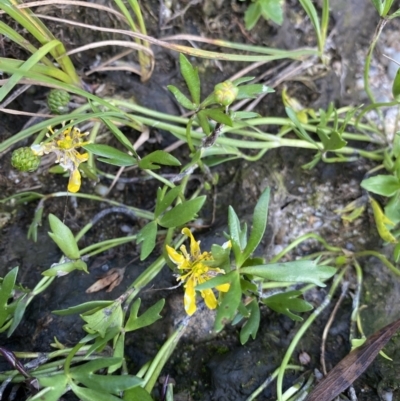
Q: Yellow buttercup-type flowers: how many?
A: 2